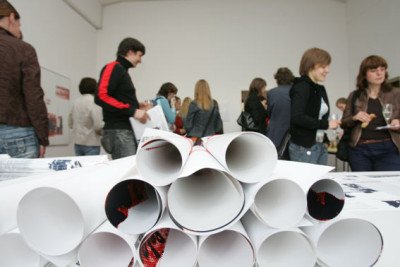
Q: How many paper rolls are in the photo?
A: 13